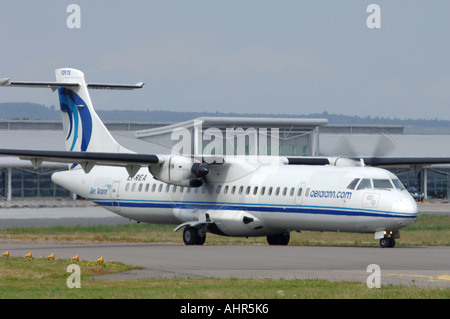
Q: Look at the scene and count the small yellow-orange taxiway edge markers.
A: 5